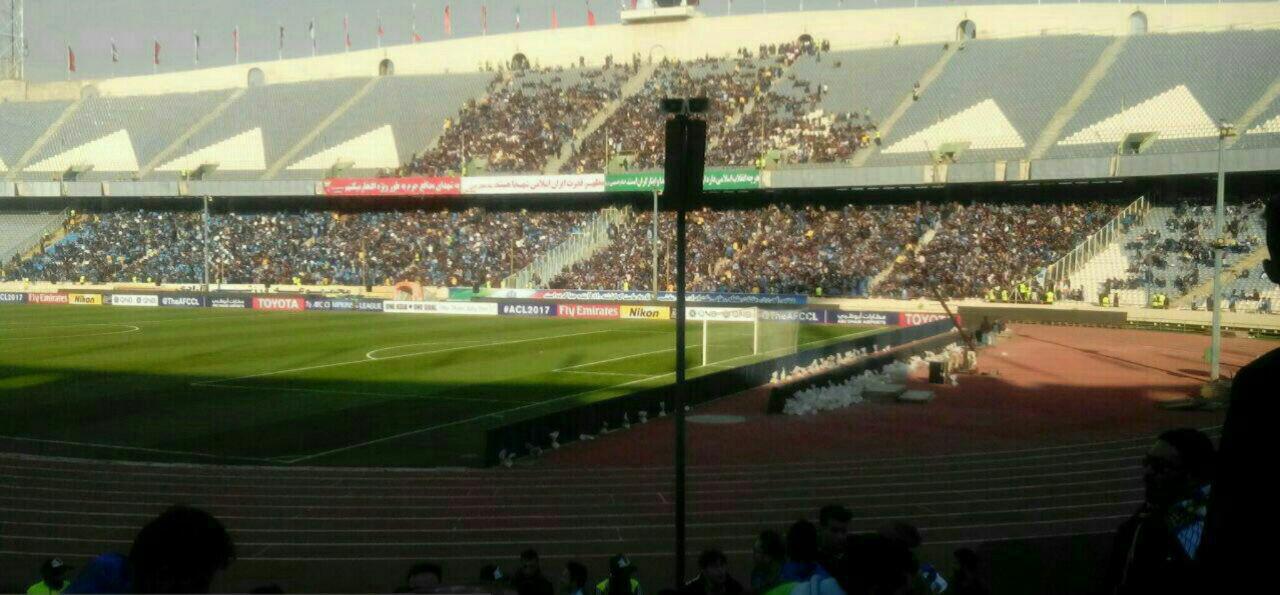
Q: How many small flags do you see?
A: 15